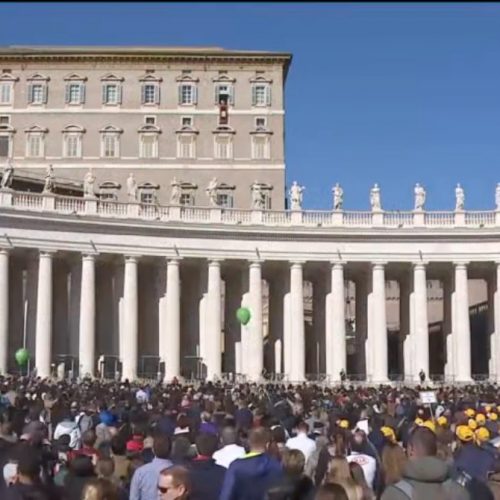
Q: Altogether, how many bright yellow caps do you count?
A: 13